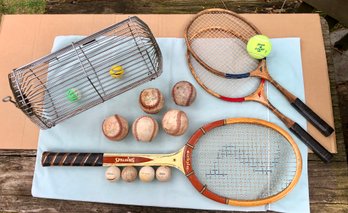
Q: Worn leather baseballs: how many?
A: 5